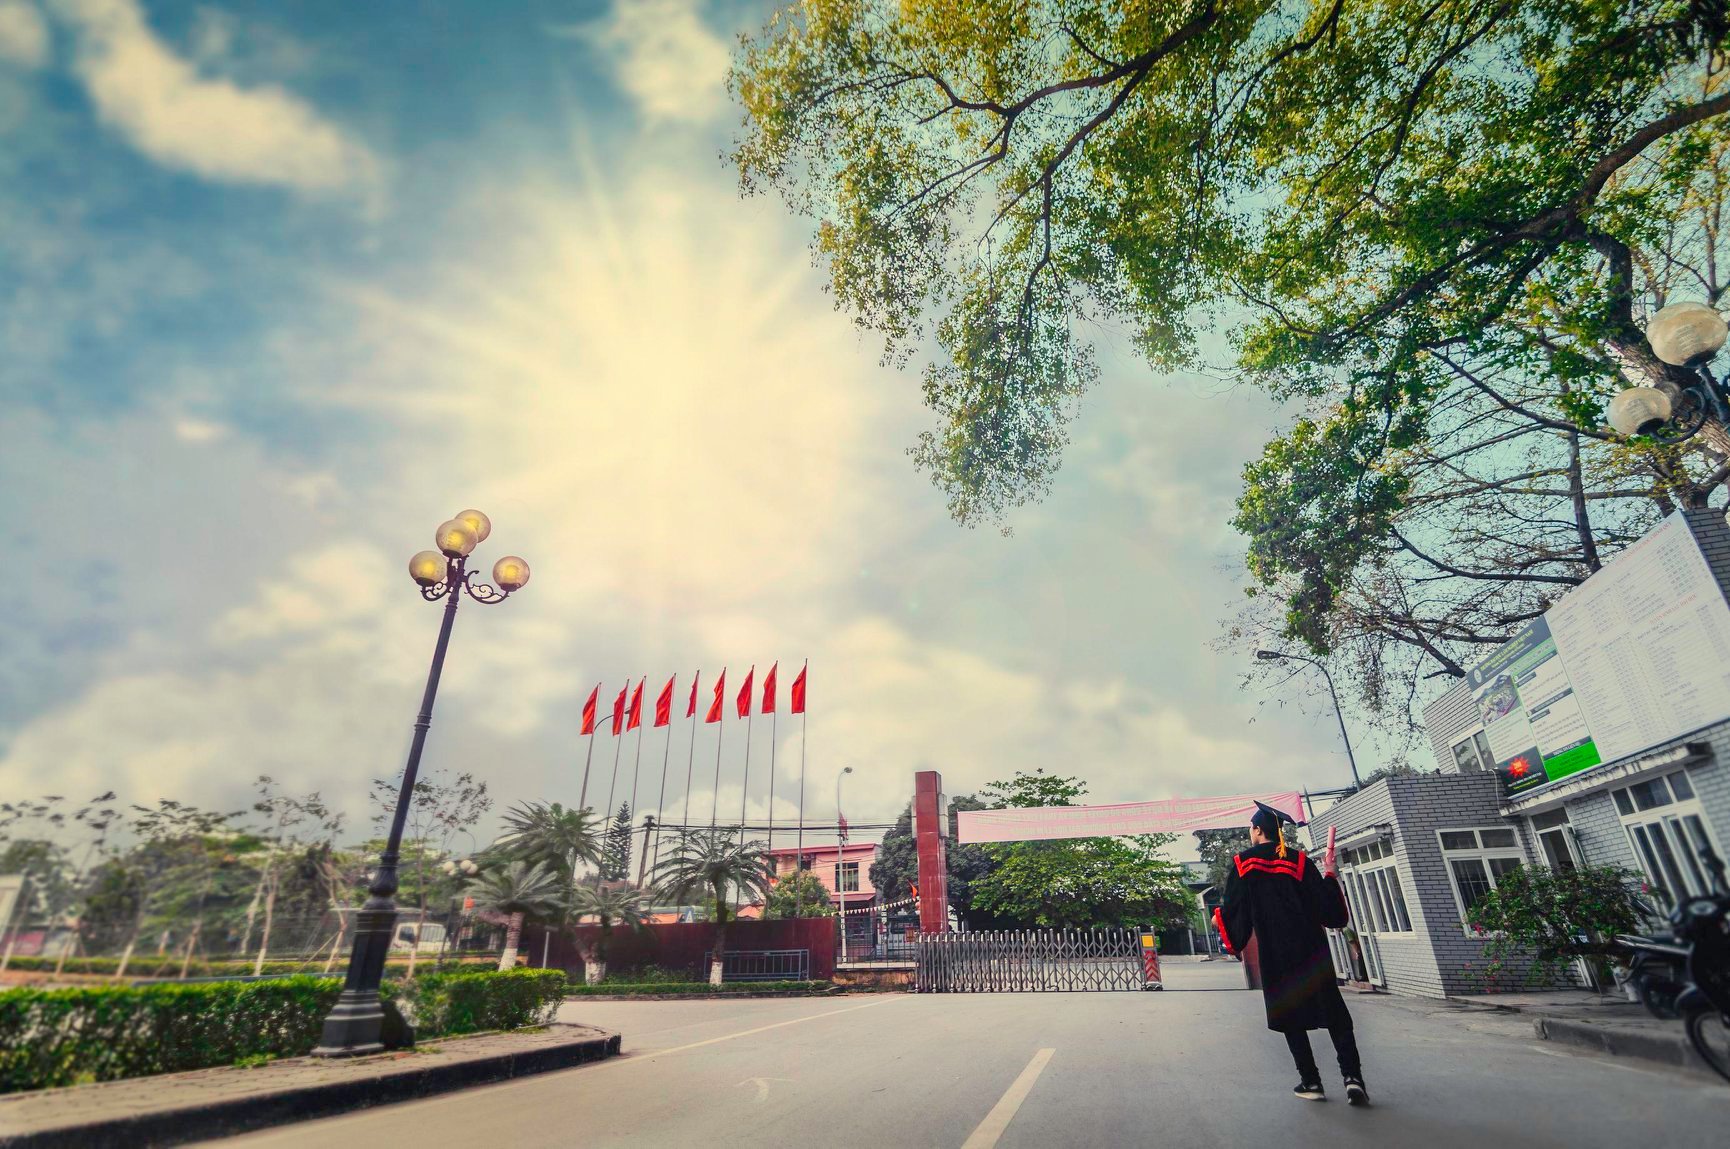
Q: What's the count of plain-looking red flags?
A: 9